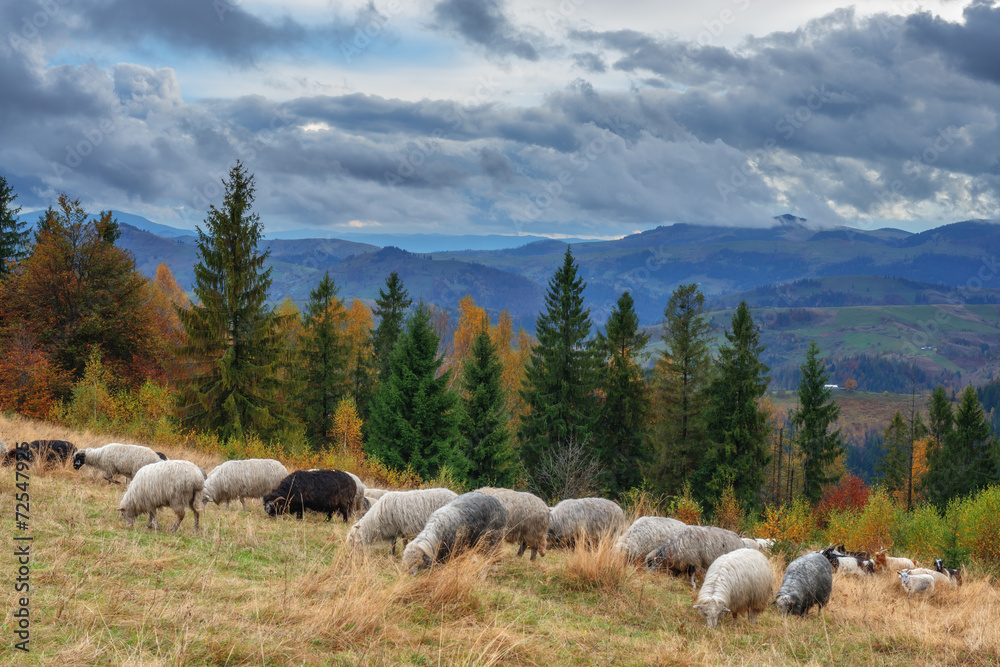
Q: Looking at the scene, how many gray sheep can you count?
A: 2